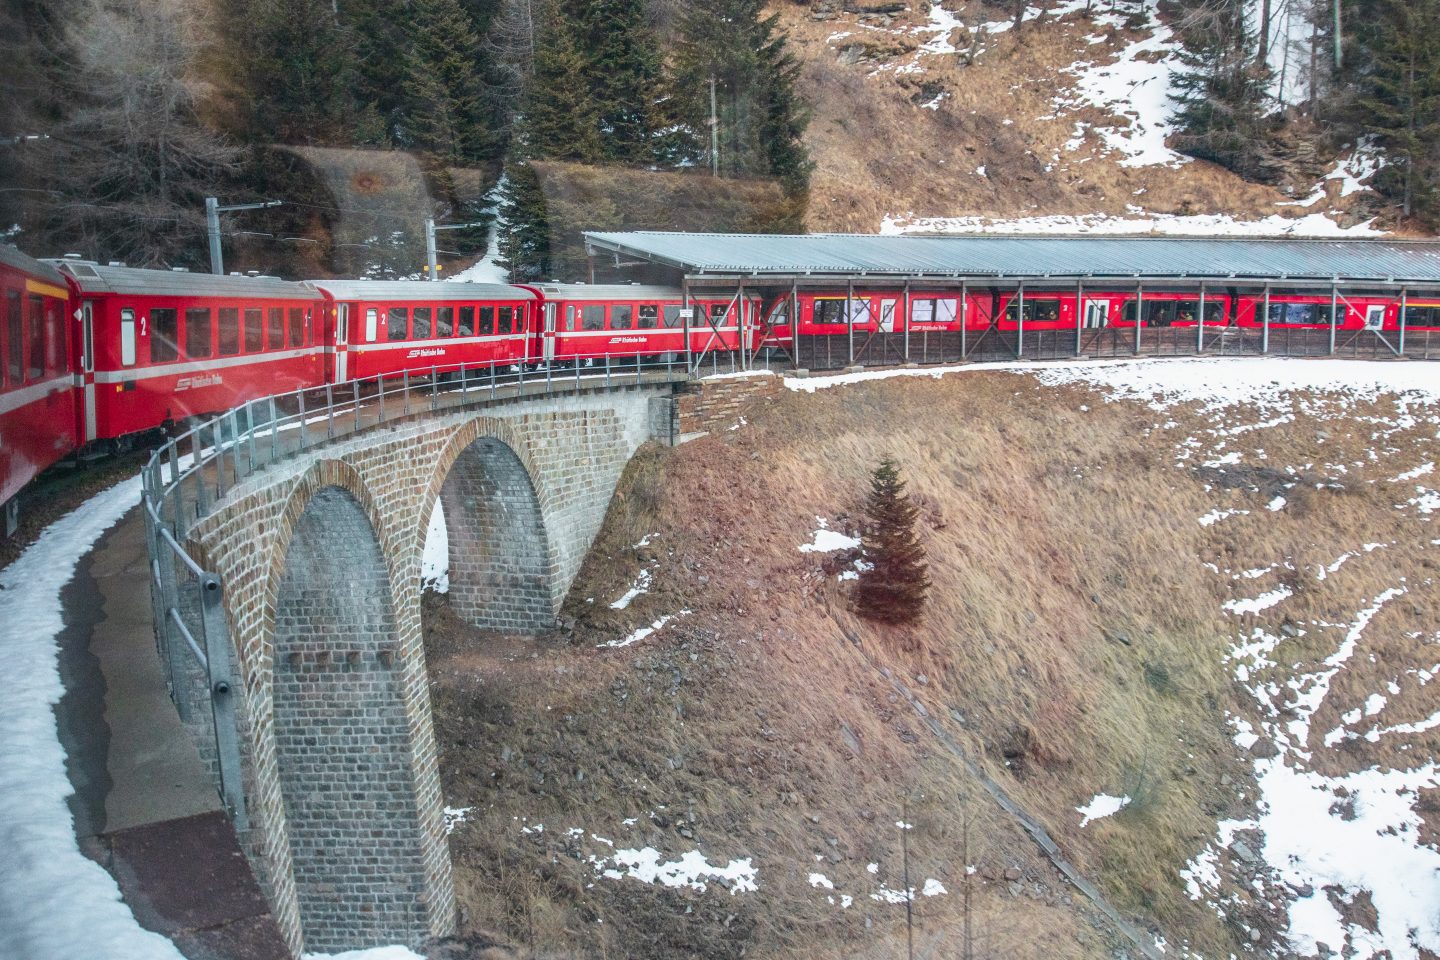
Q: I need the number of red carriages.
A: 7